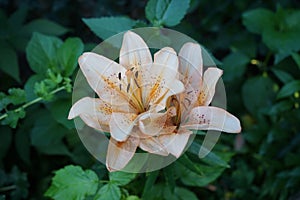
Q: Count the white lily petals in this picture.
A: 12